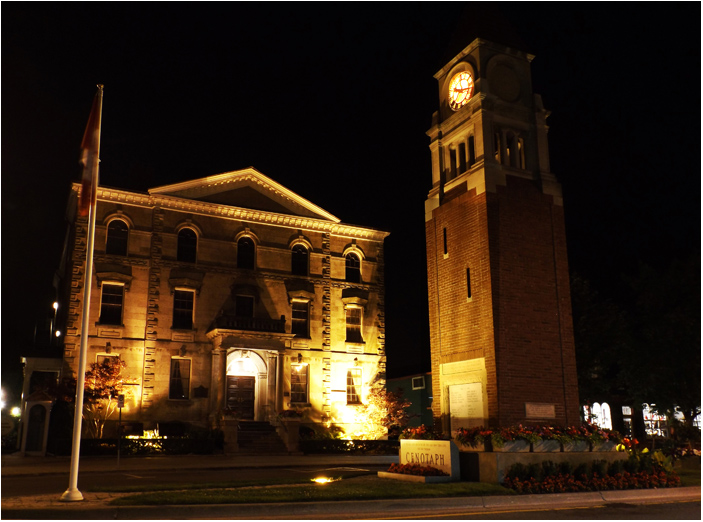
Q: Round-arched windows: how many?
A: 5